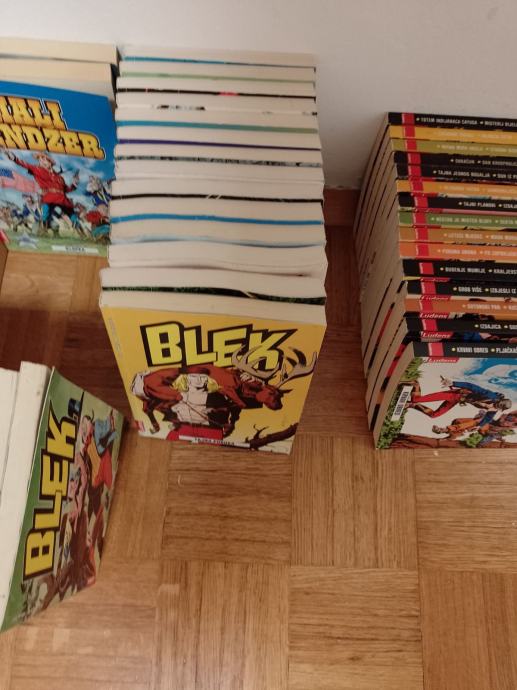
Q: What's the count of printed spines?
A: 15